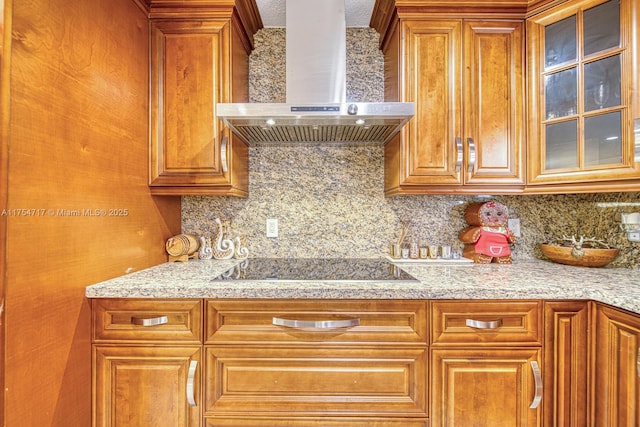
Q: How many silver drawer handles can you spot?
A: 3